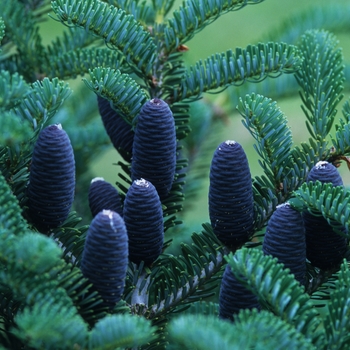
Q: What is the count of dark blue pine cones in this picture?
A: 10